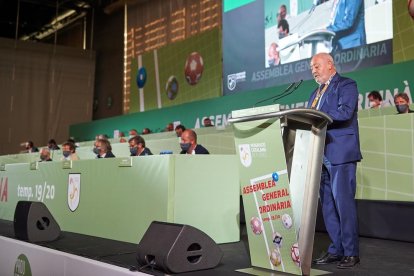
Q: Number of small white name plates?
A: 4